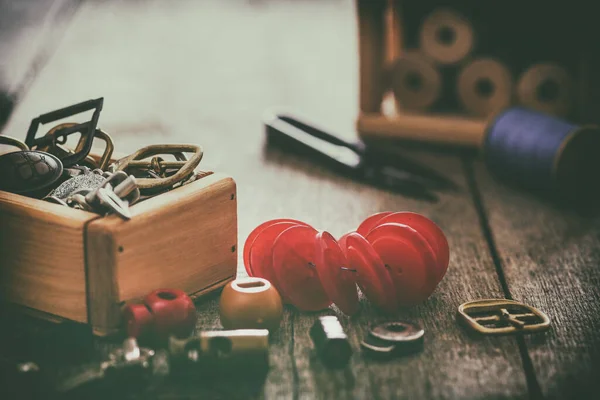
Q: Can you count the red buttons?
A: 8